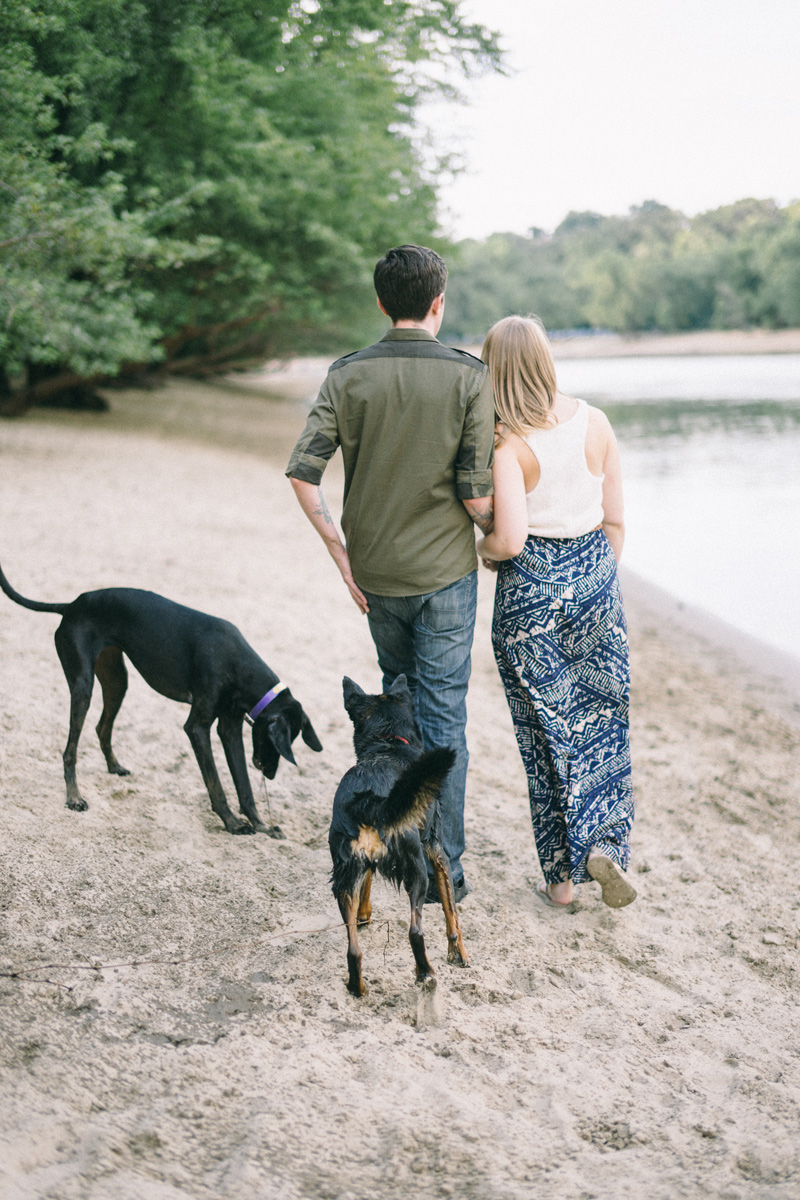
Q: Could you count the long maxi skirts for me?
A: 1